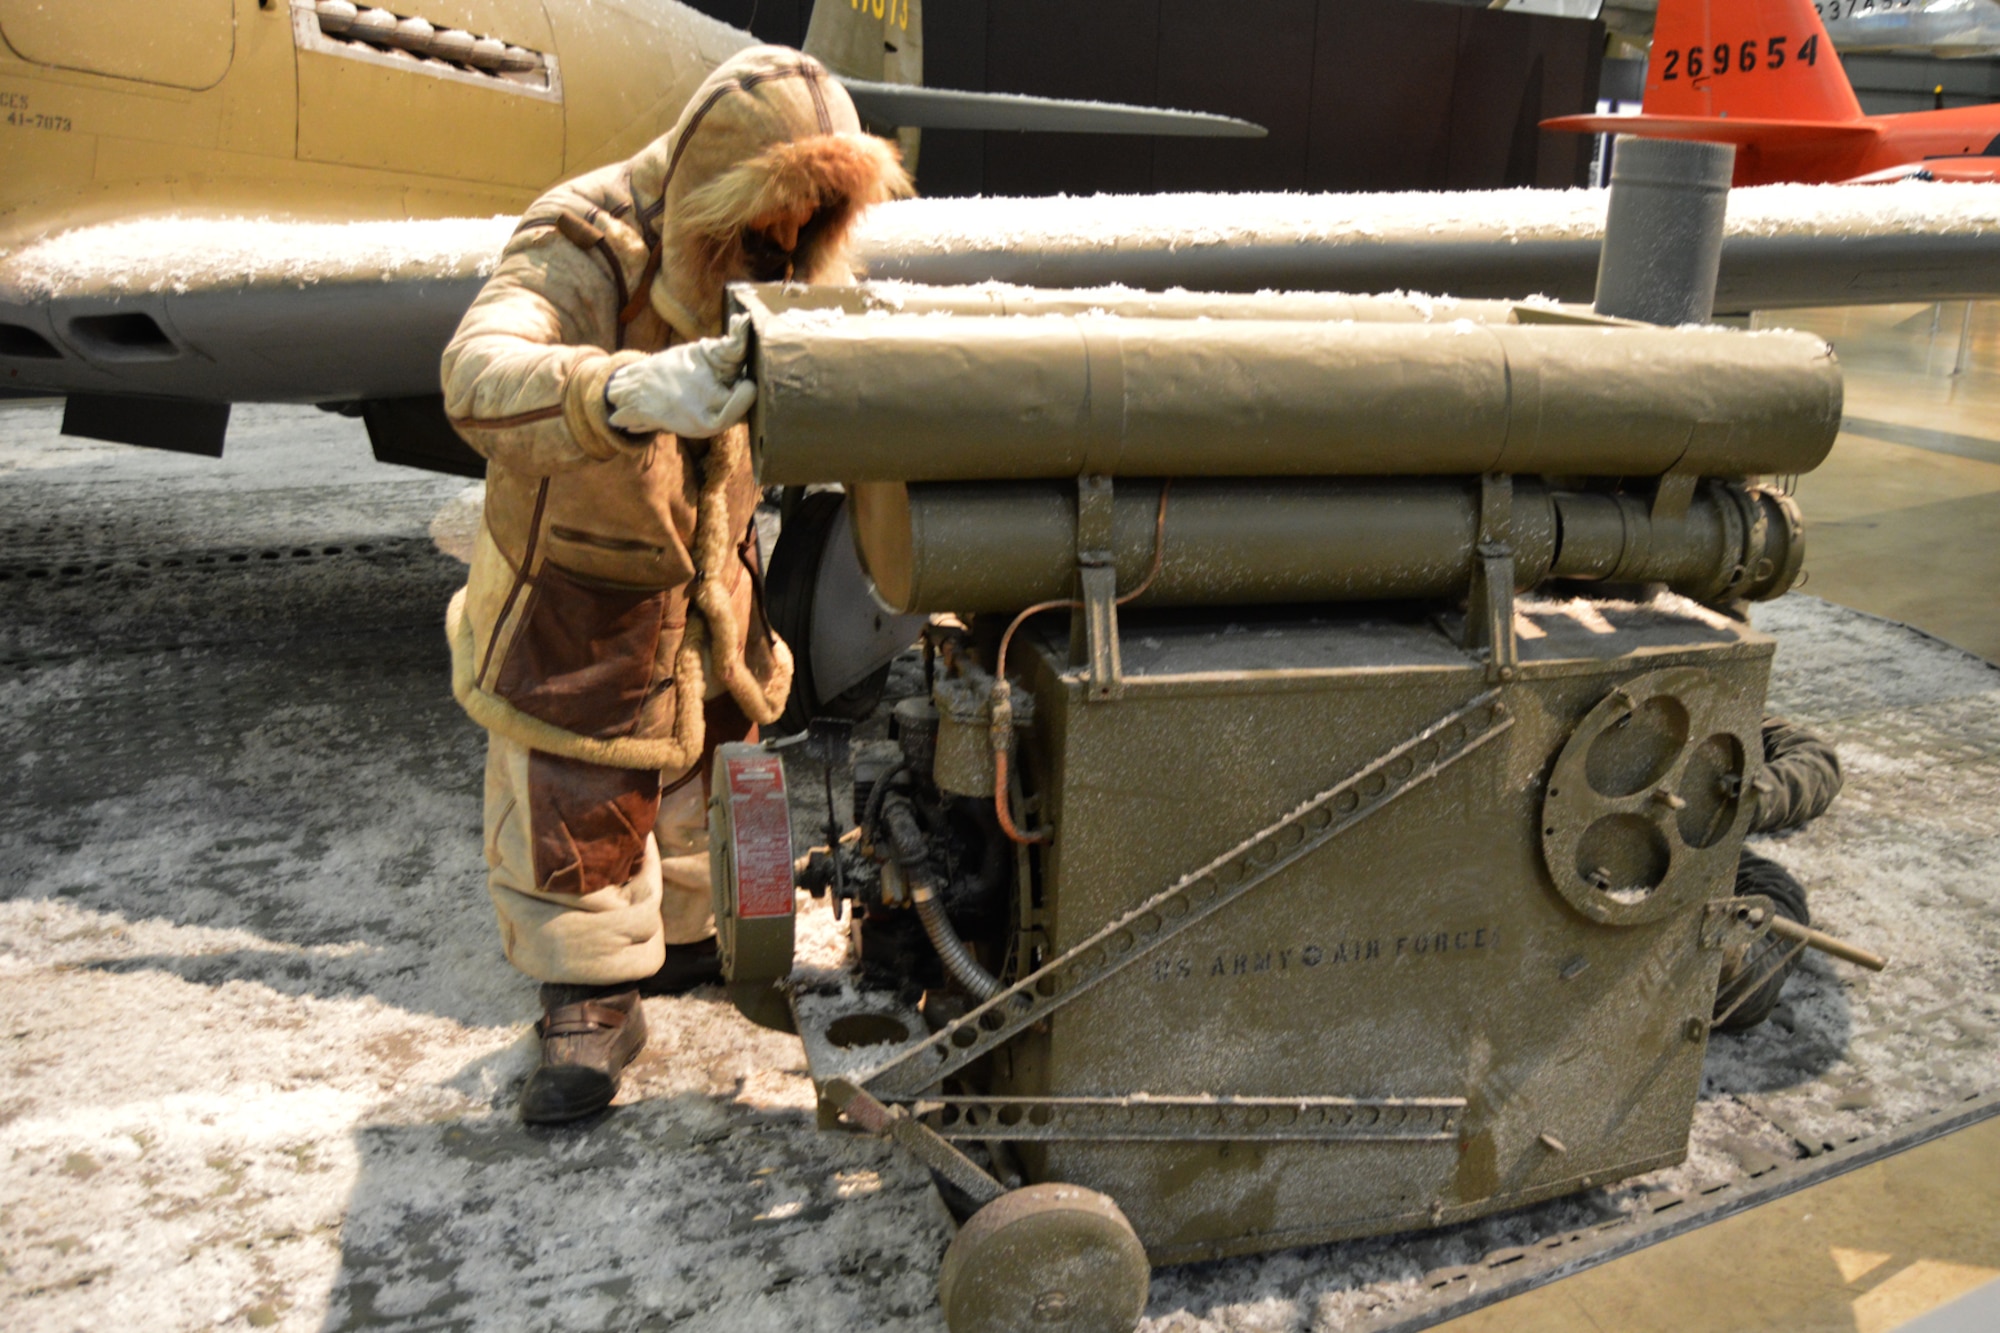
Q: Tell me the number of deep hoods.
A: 1